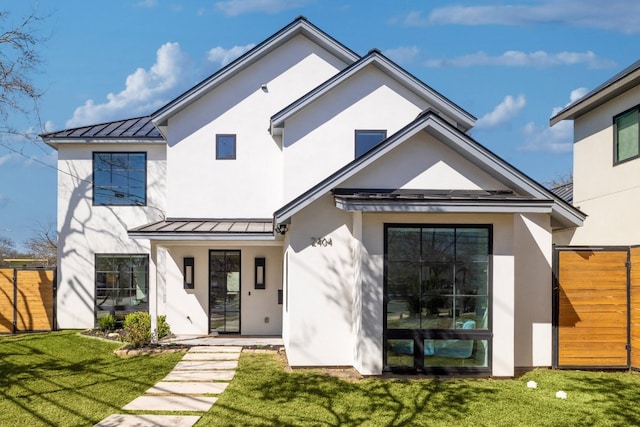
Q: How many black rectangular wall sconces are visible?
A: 2